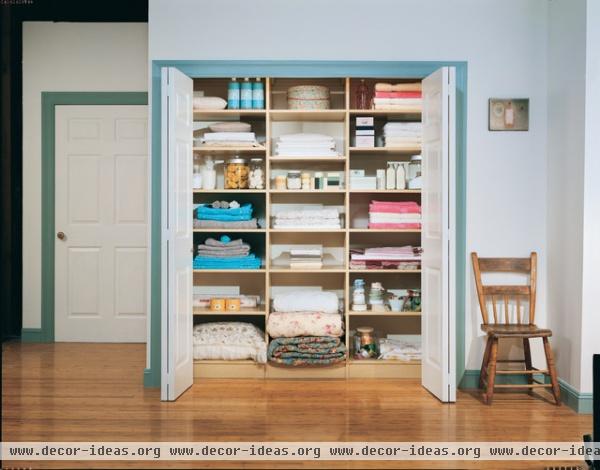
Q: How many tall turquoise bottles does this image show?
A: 3